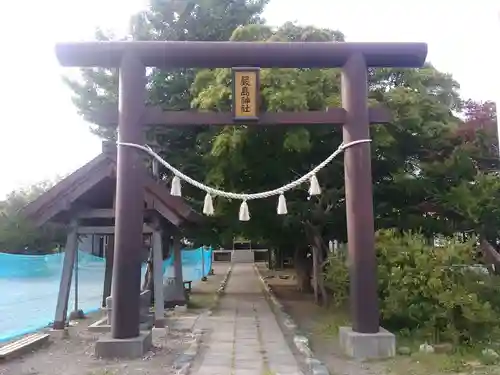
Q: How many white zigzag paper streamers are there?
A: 0